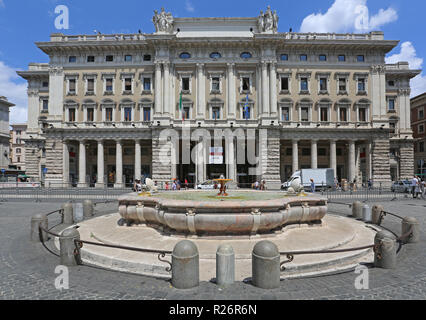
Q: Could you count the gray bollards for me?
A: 13